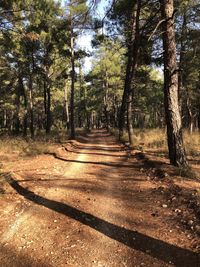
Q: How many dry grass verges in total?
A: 2